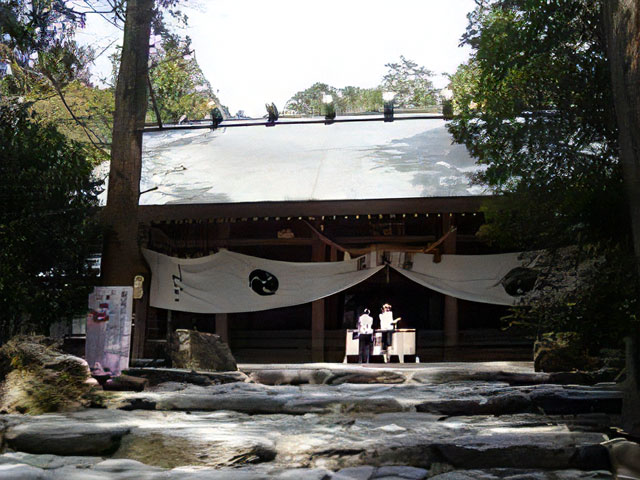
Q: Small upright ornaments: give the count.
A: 5